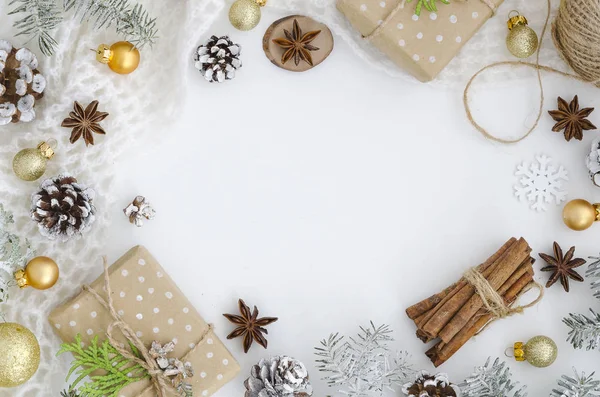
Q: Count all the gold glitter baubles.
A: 5